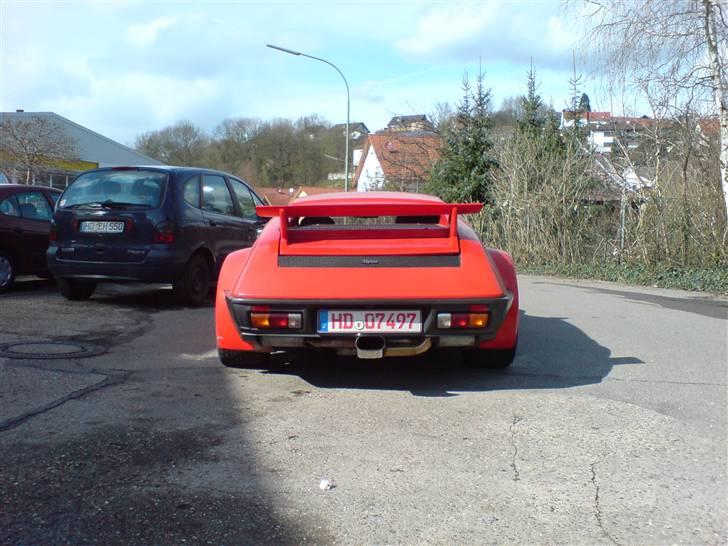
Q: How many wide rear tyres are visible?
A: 2